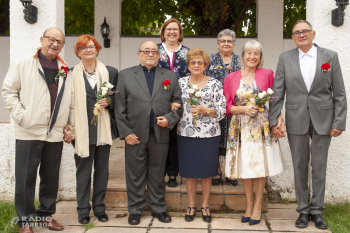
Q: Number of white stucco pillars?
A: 4